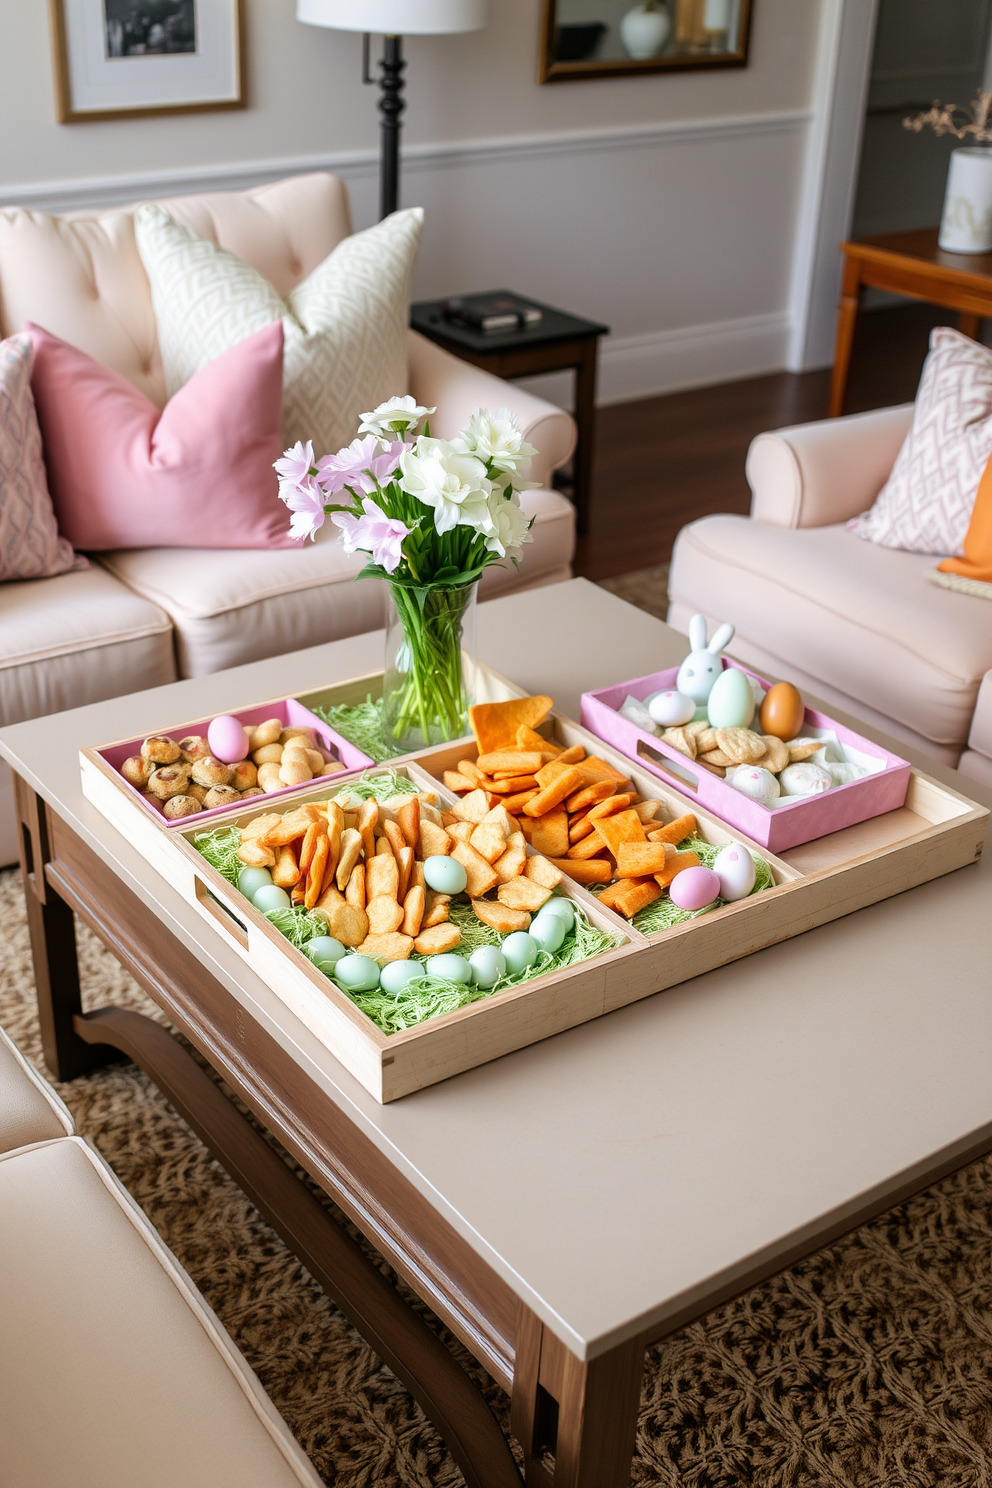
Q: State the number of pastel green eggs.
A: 12